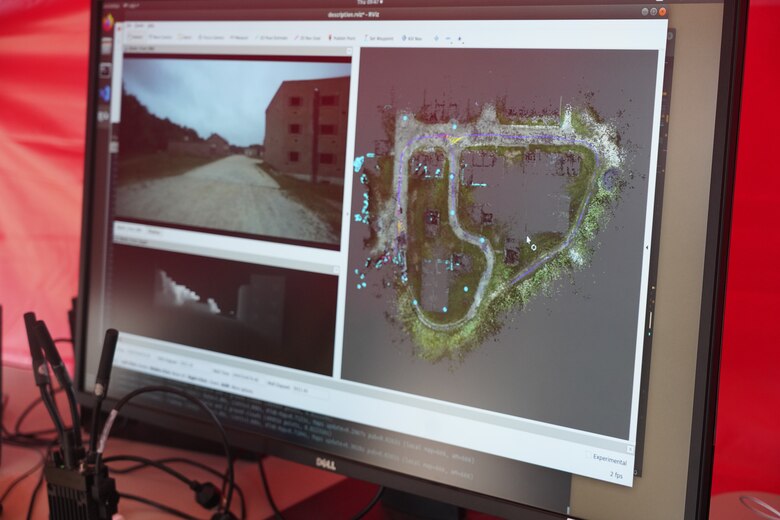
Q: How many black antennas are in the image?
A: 3